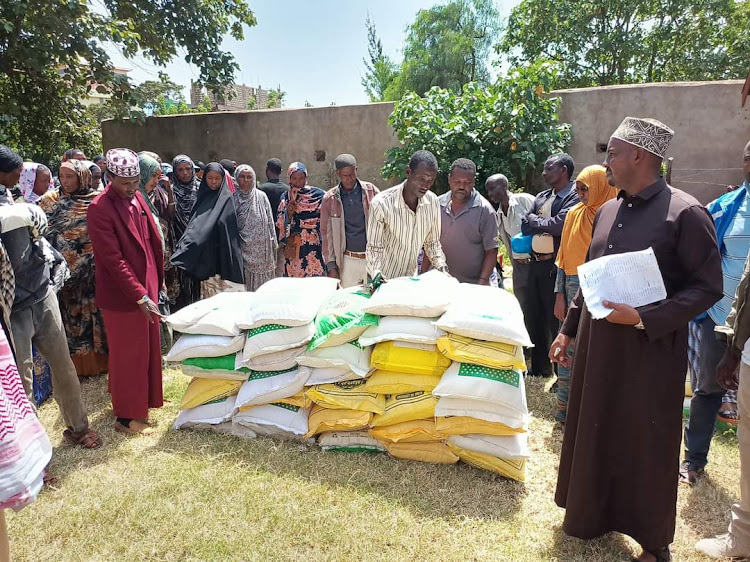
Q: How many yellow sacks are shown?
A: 12